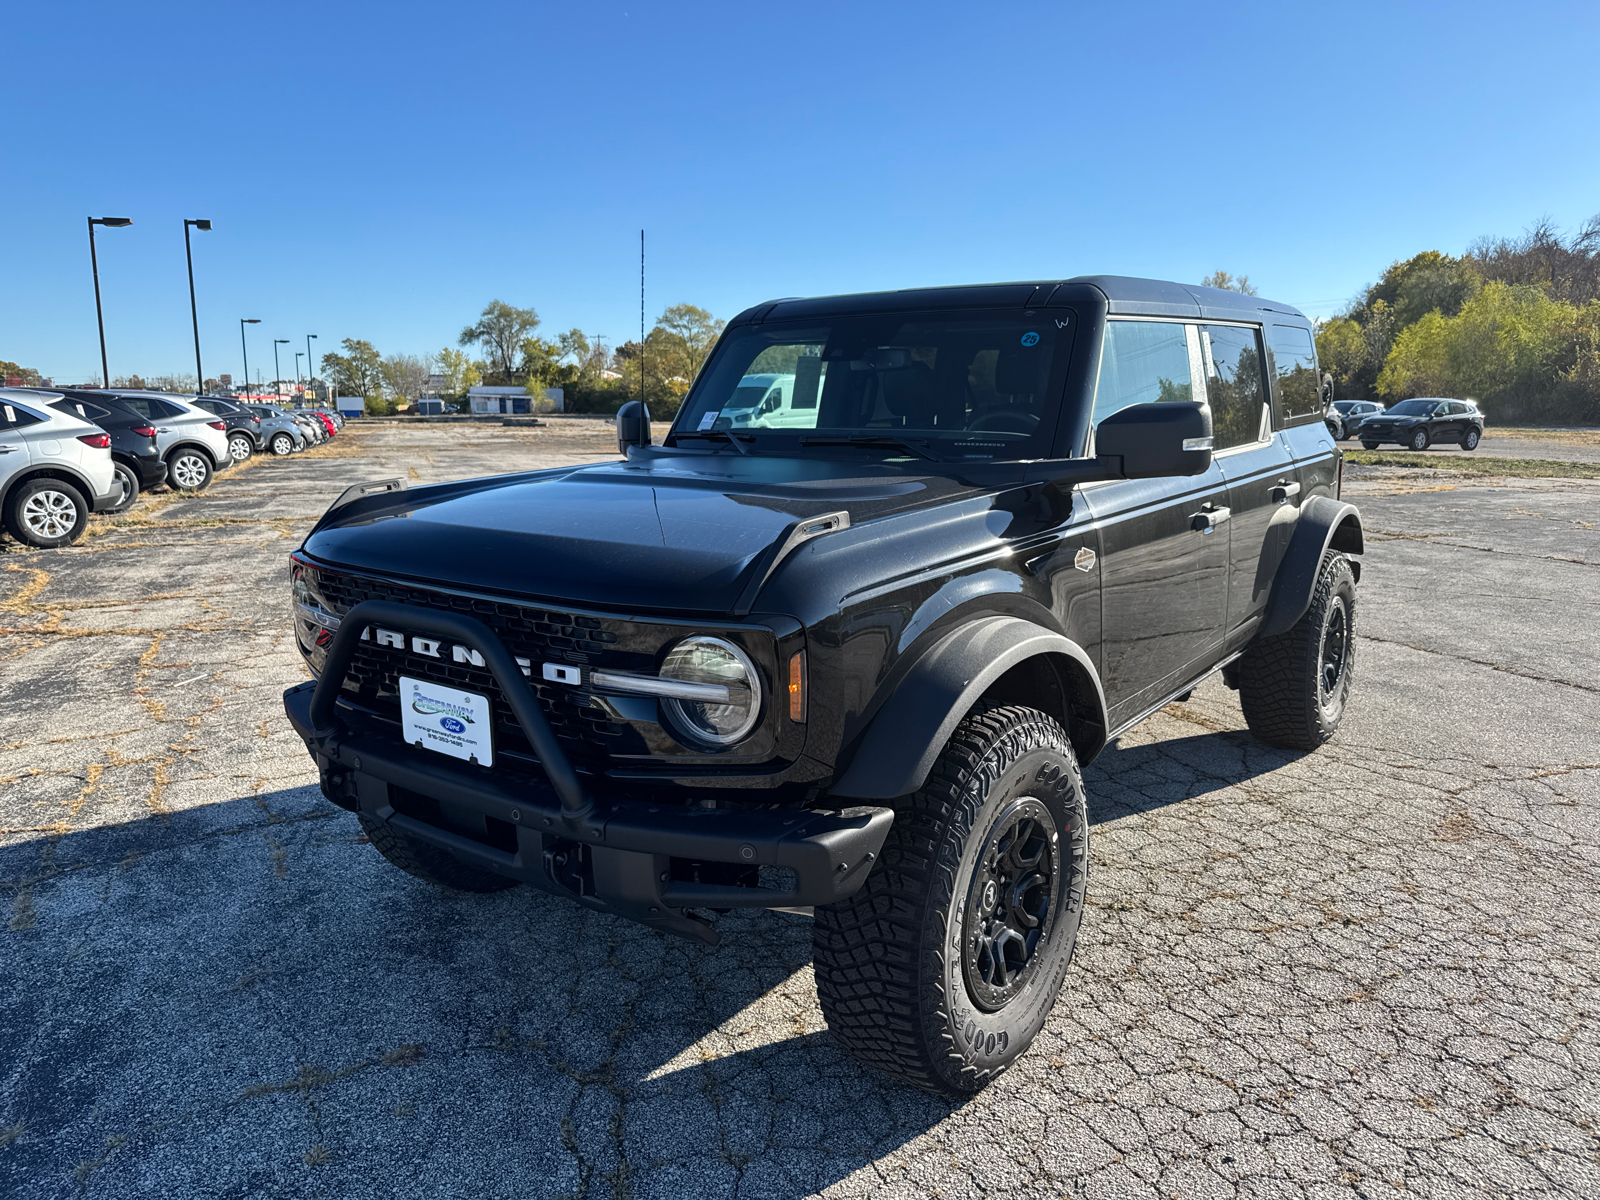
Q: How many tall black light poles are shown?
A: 6